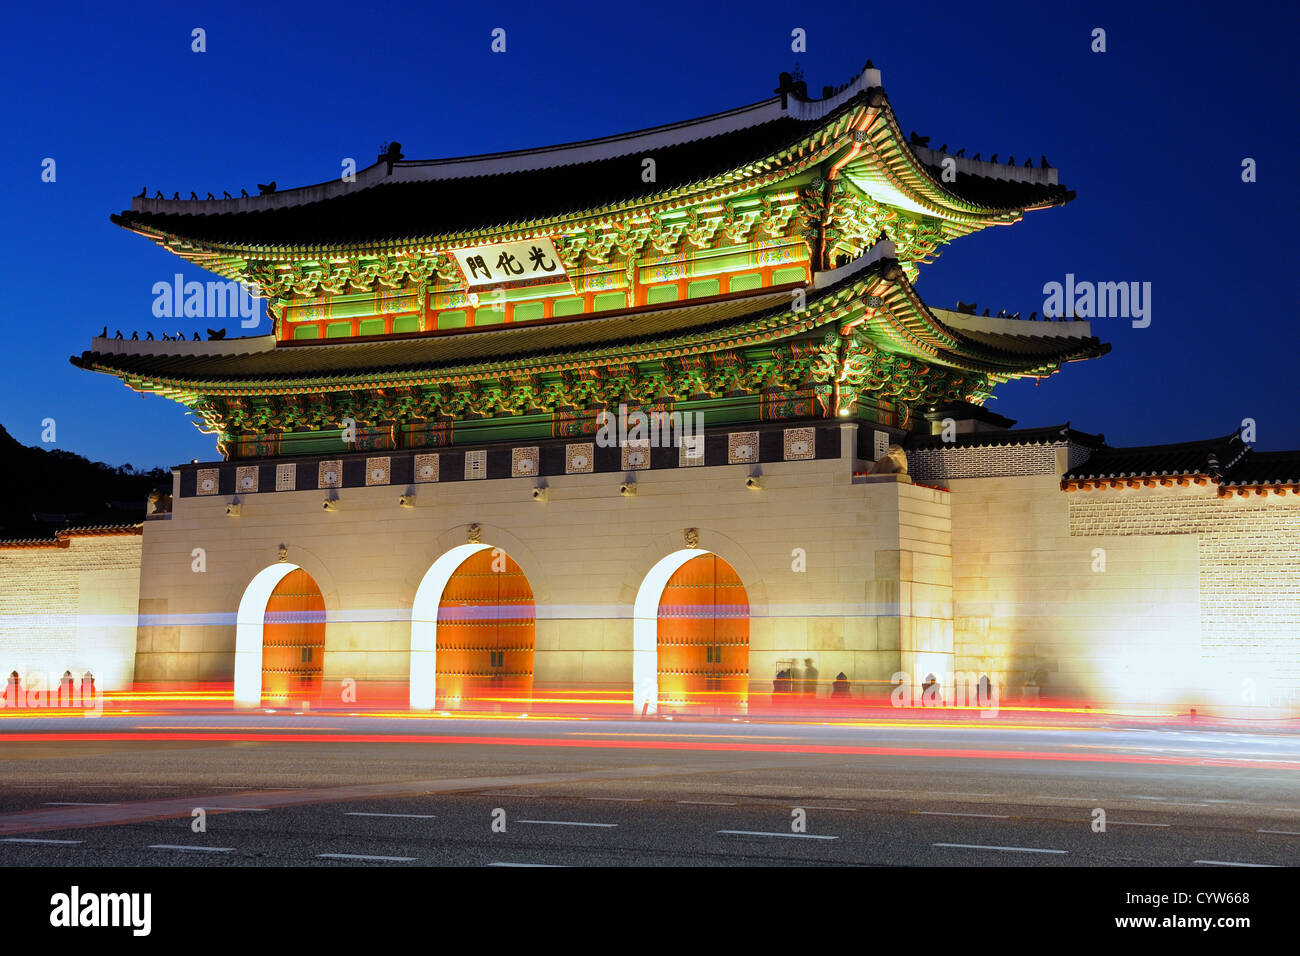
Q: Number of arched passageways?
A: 3